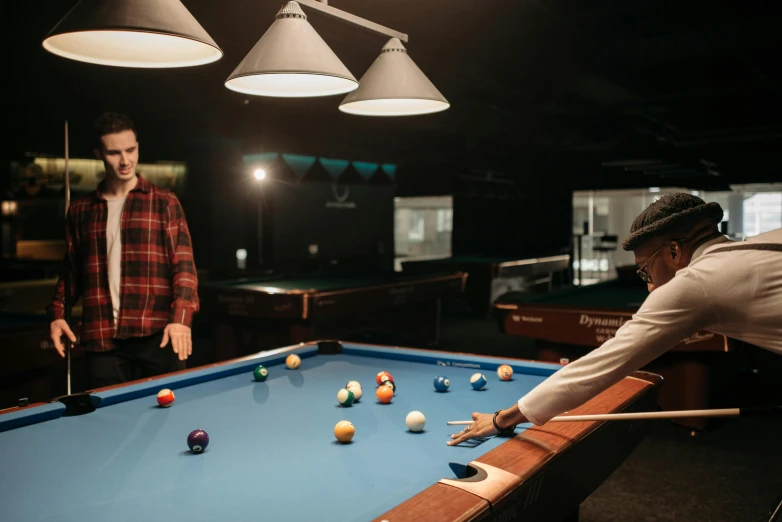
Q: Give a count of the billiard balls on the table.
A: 15